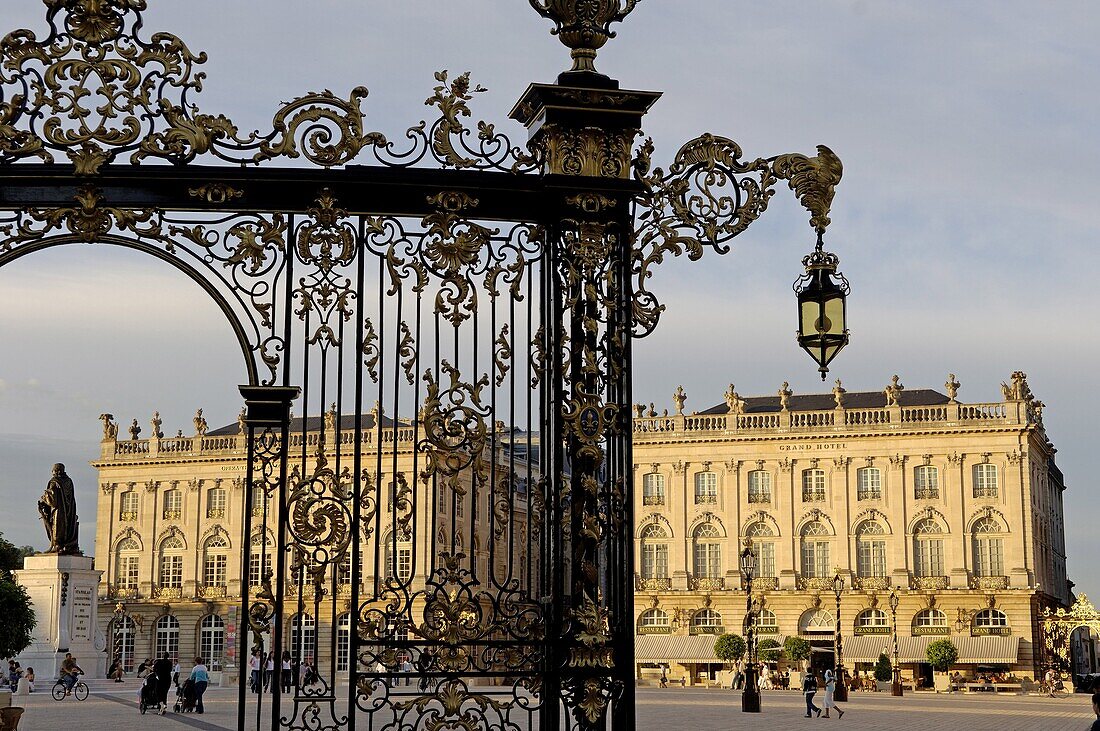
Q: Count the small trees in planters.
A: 5